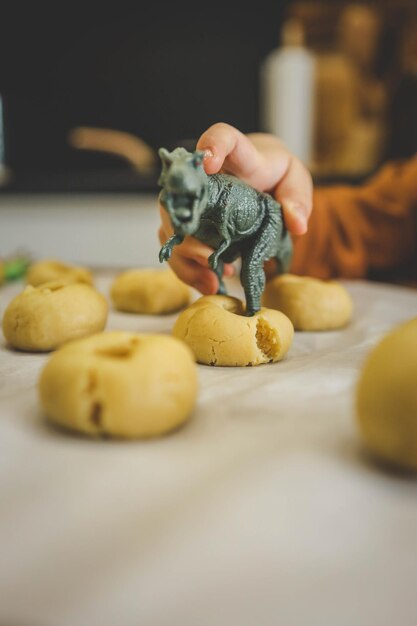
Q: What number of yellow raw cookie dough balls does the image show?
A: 7